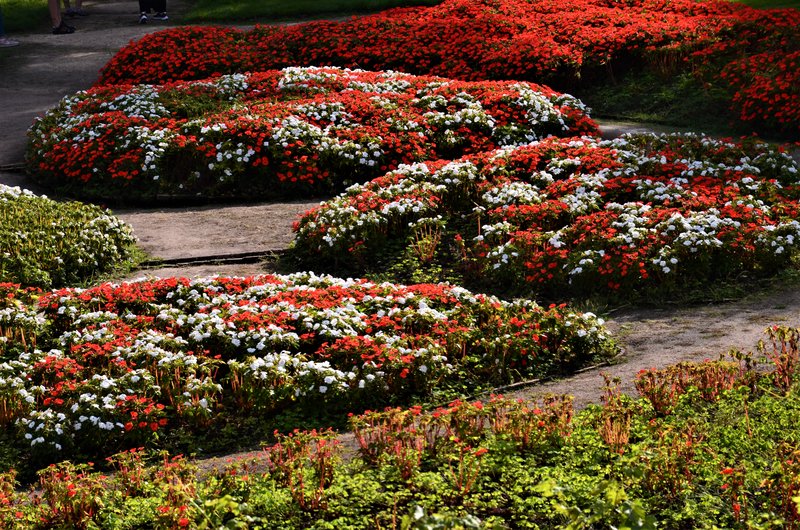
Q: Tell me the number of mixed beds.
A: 3